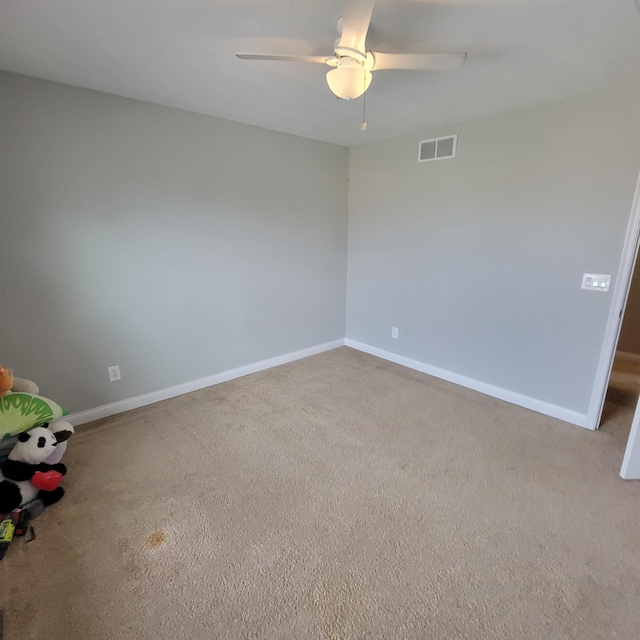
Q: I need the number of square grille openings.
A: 2